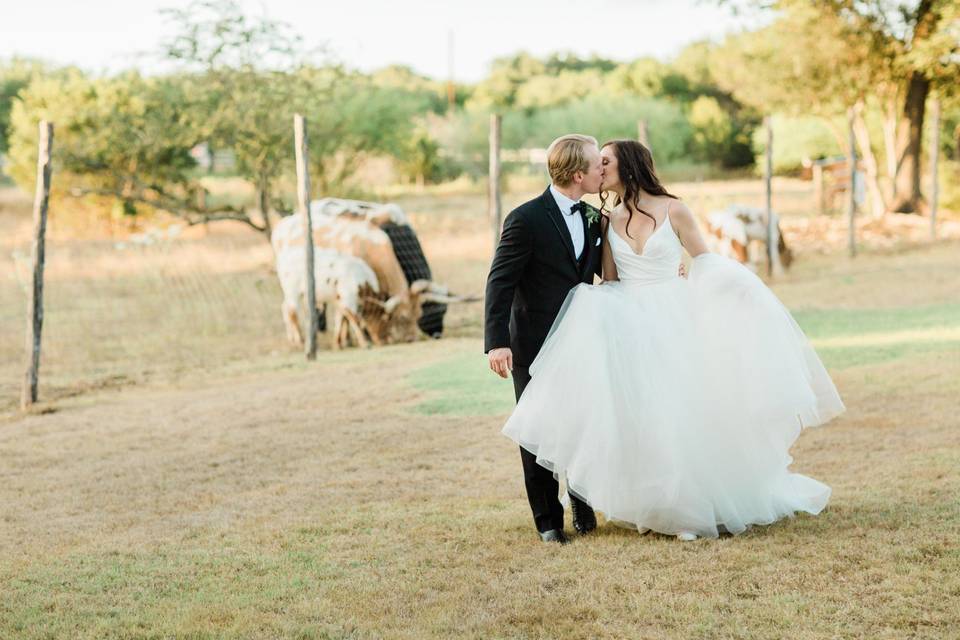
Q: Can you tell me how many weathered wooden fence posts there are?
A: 7